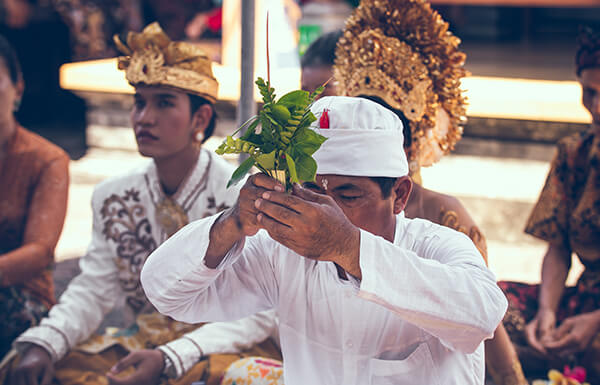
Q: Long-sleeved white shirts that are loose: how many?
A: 1